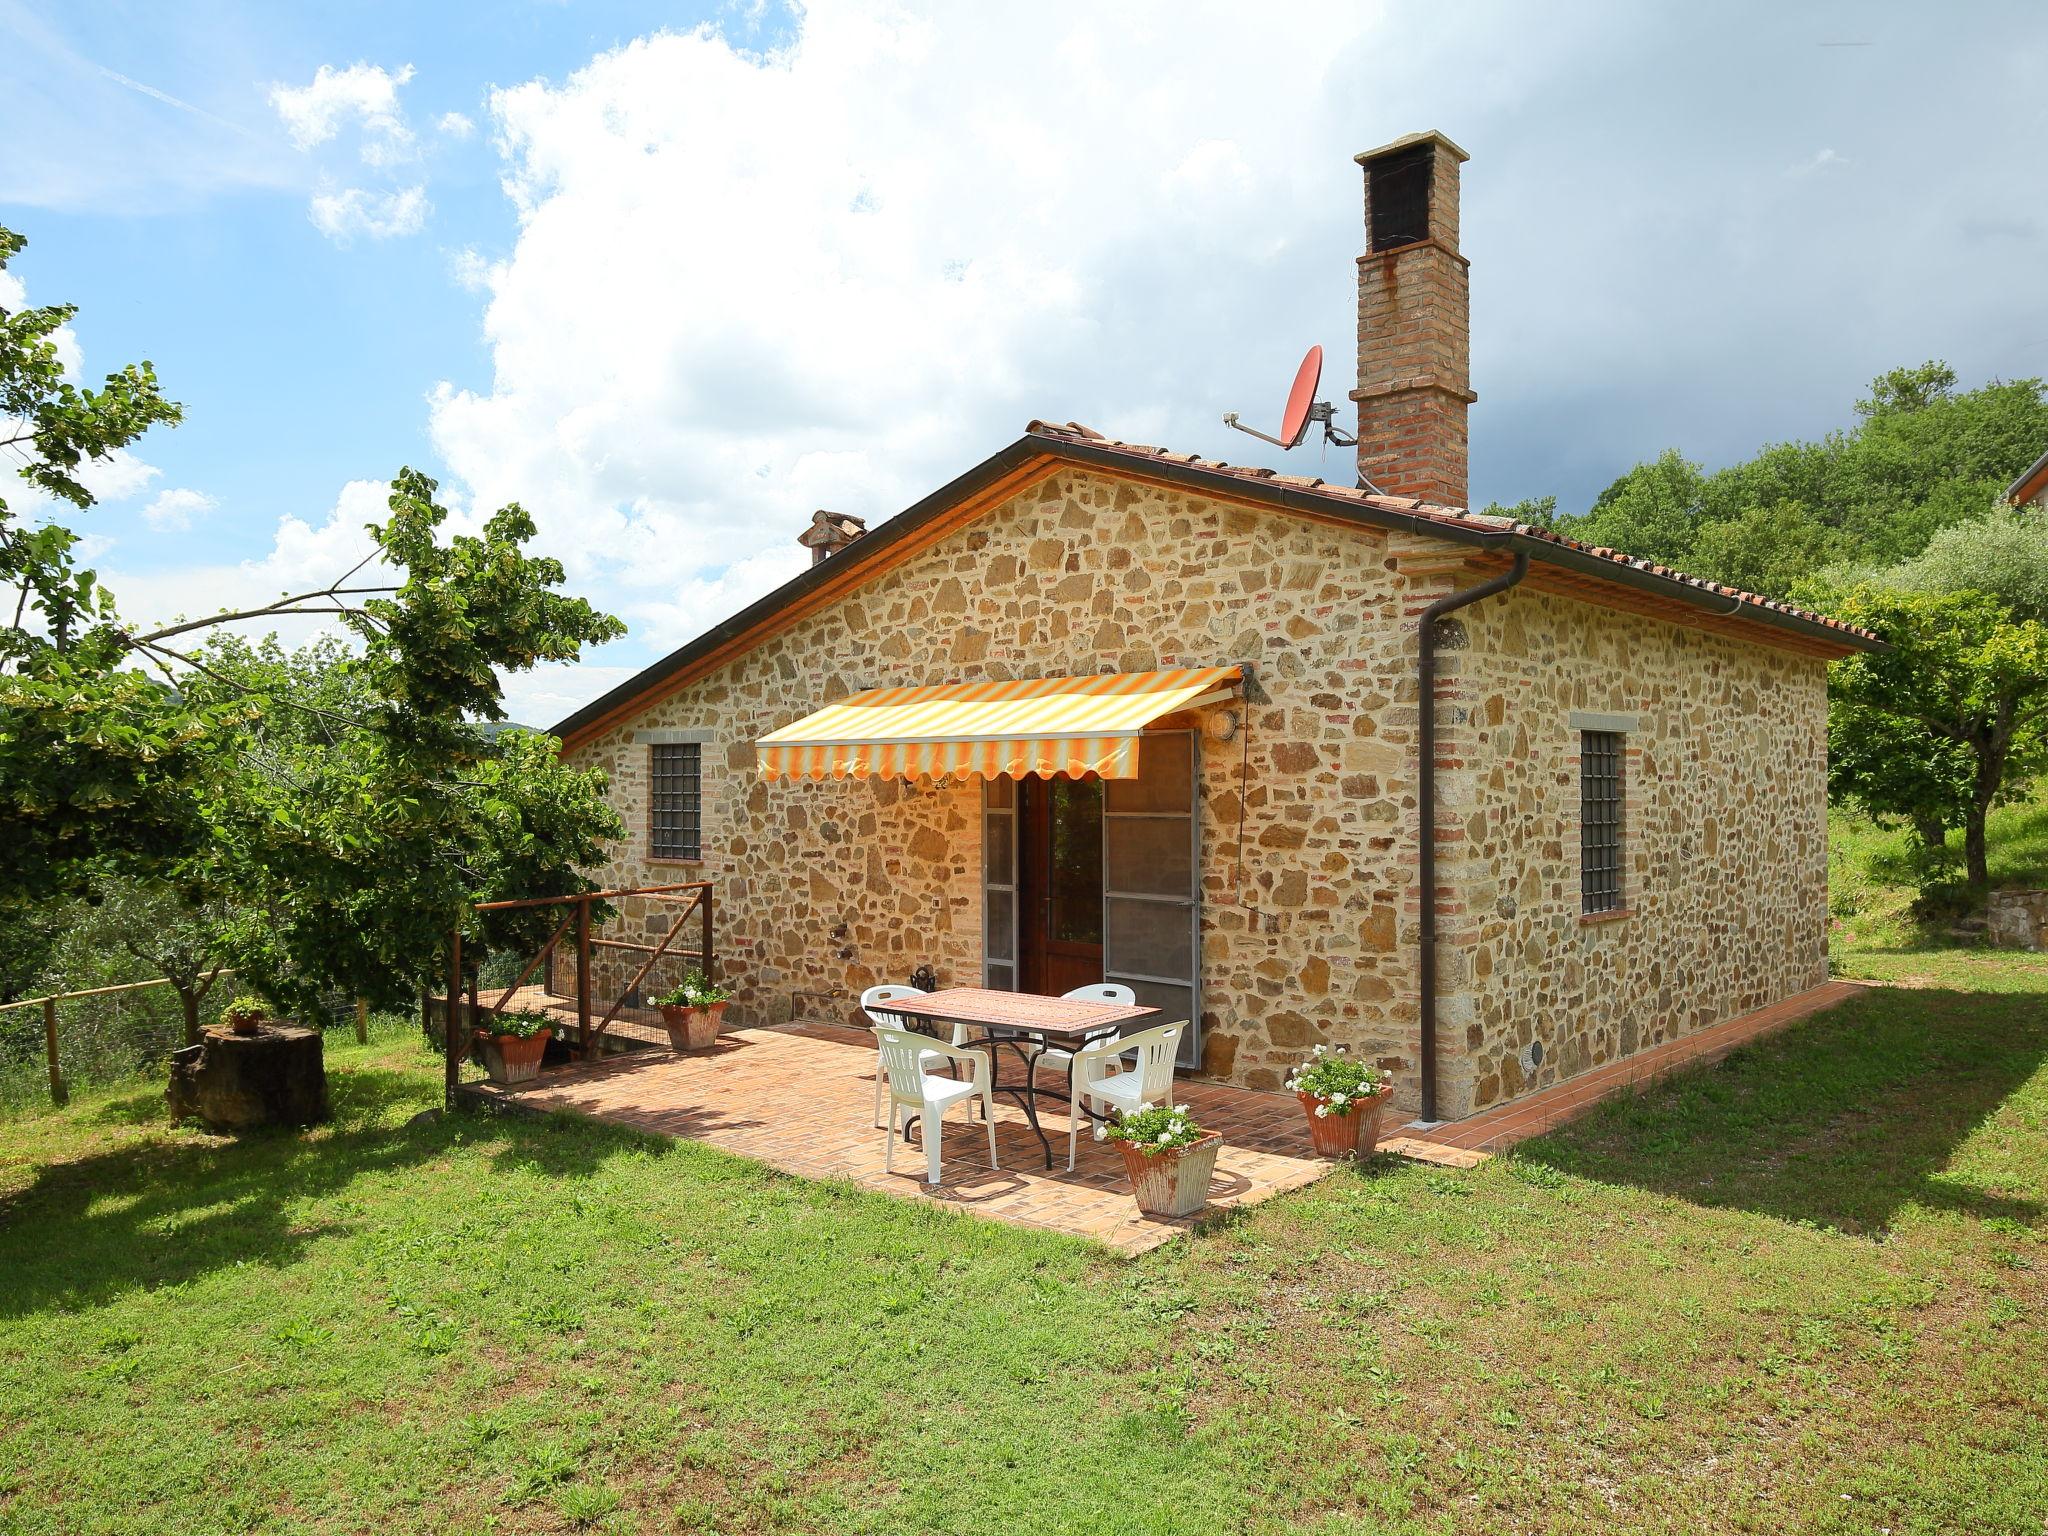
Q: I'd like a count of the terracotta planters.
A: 5